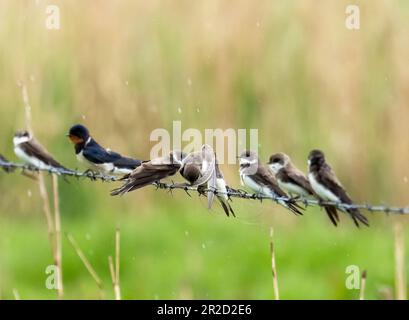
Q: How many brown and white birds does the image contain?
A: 6